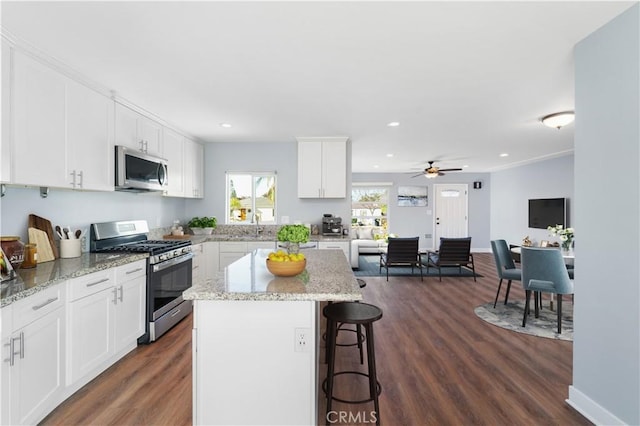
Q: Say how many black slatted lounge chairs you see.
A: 2